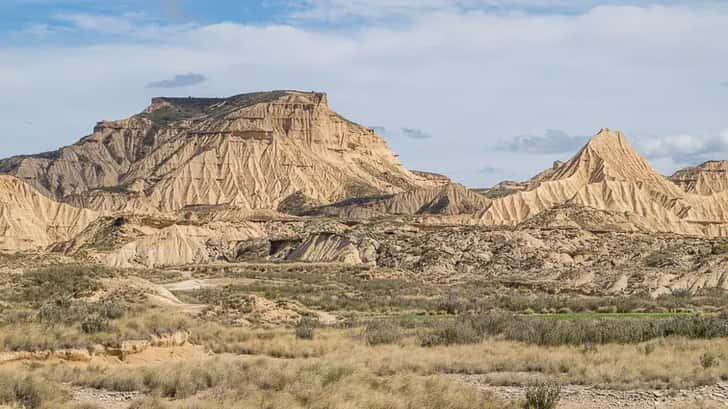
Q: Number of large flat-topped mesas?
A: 1